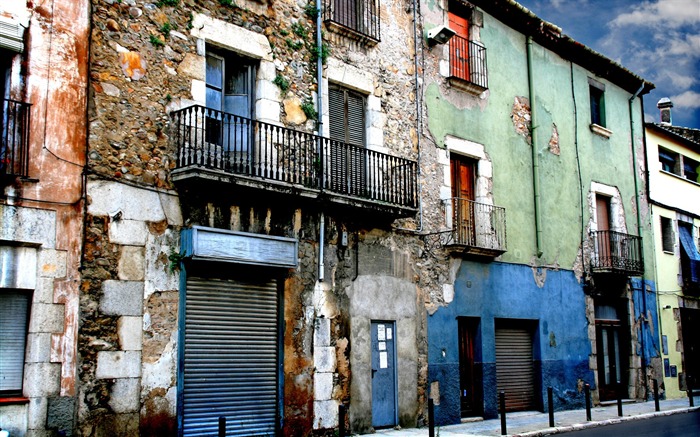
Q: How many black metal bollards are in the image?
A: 9